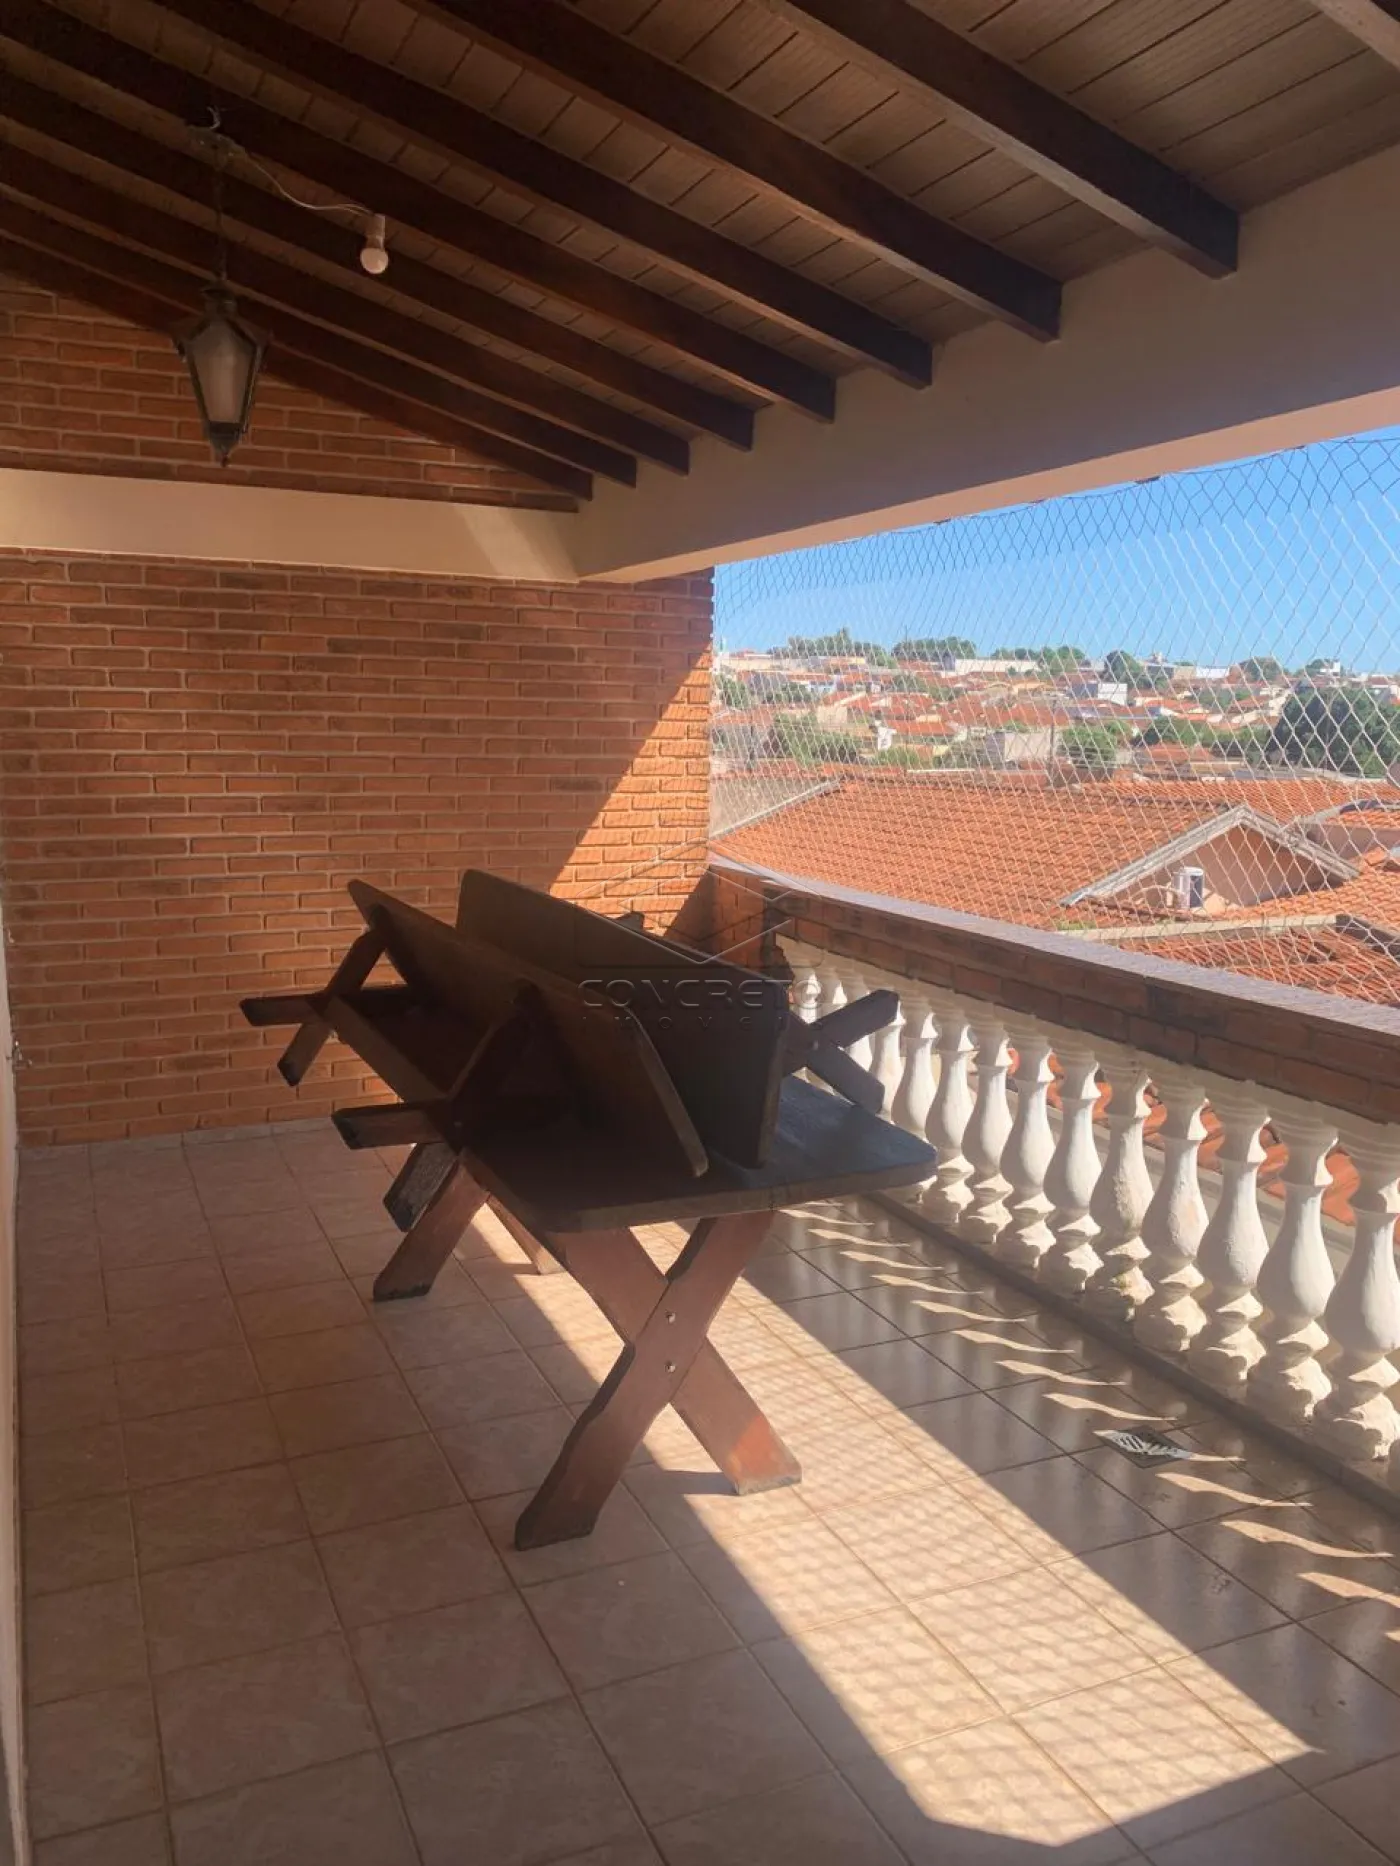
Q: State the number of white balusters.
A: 14